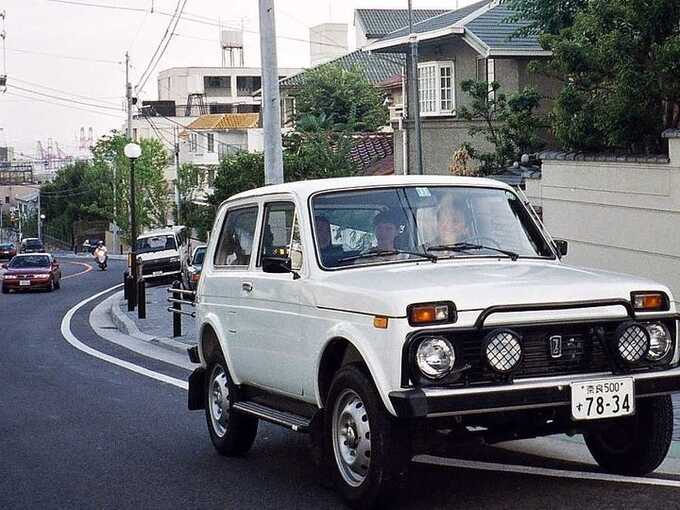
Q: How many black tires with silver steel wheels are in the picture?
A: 2